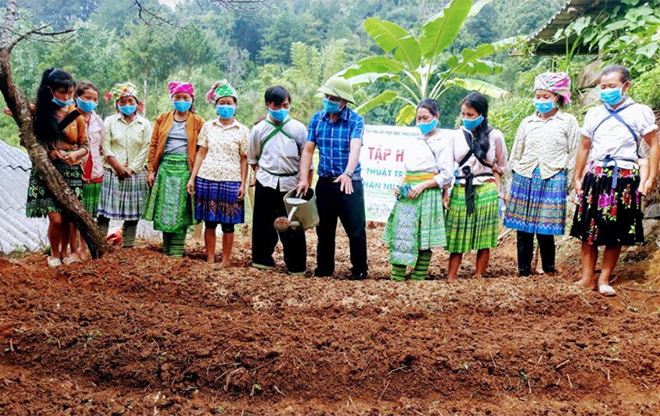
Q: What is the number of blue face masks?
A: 11